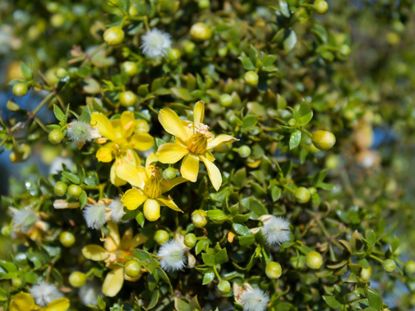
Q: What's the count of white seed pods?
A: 11